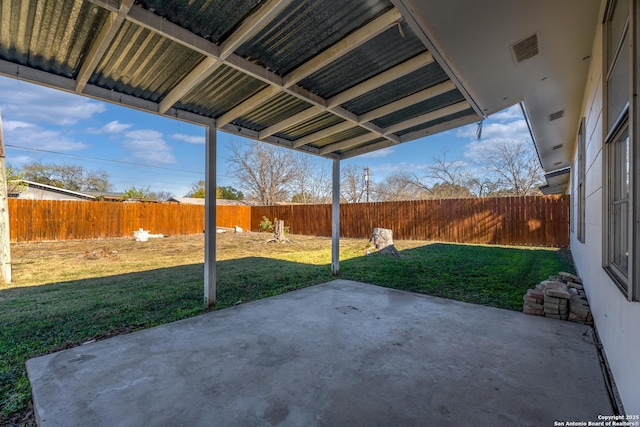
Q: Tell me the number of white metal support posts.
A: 2